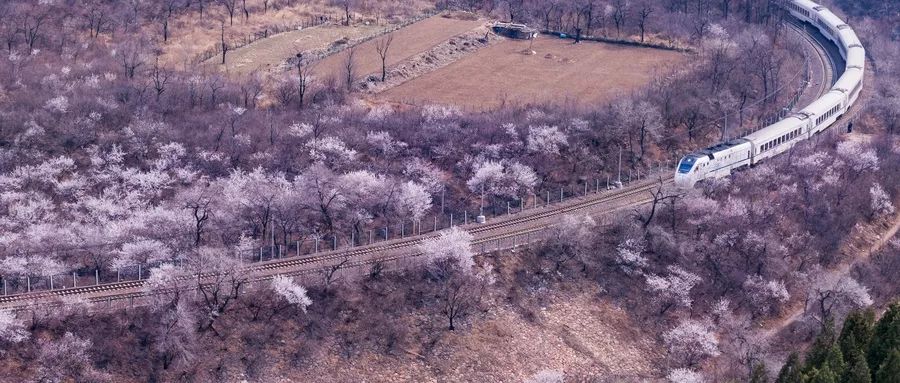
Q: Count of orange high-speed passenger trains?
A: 0